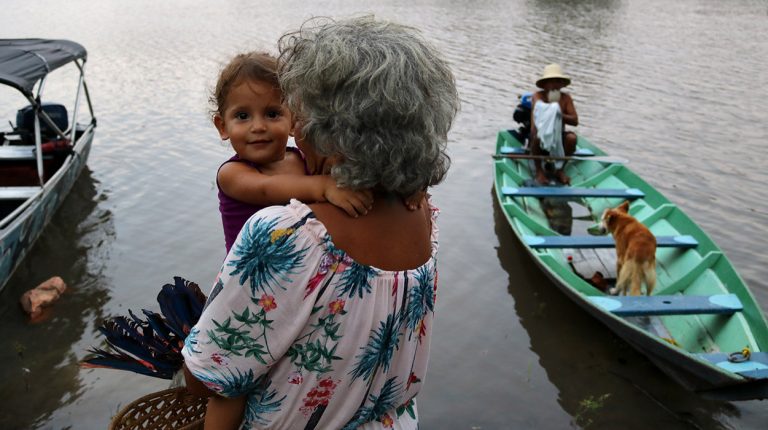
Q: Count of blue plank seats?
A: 5